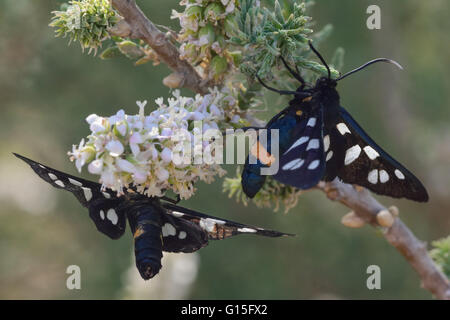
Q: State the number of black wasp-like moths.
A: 2